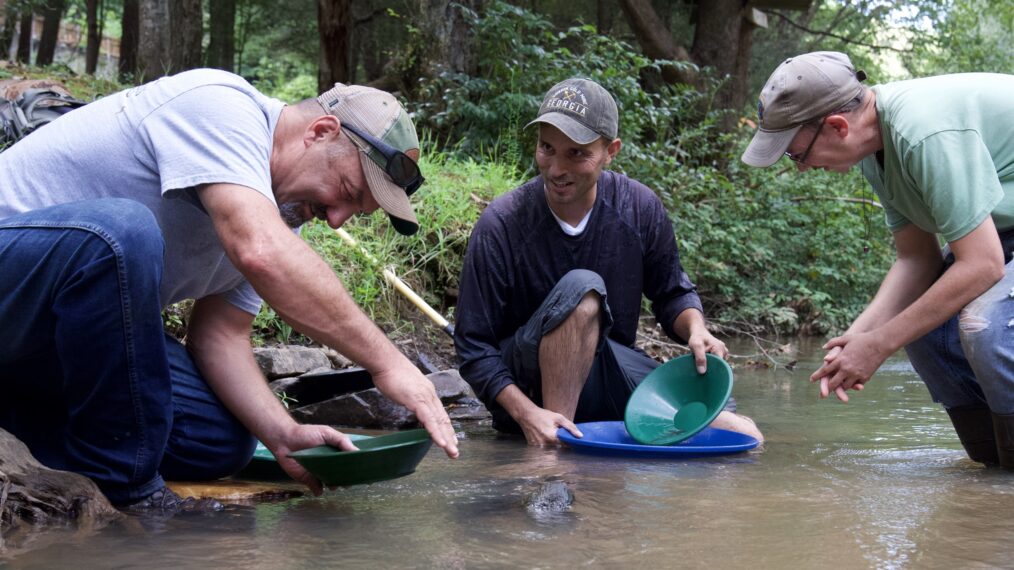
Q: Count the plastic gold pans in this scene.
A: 4